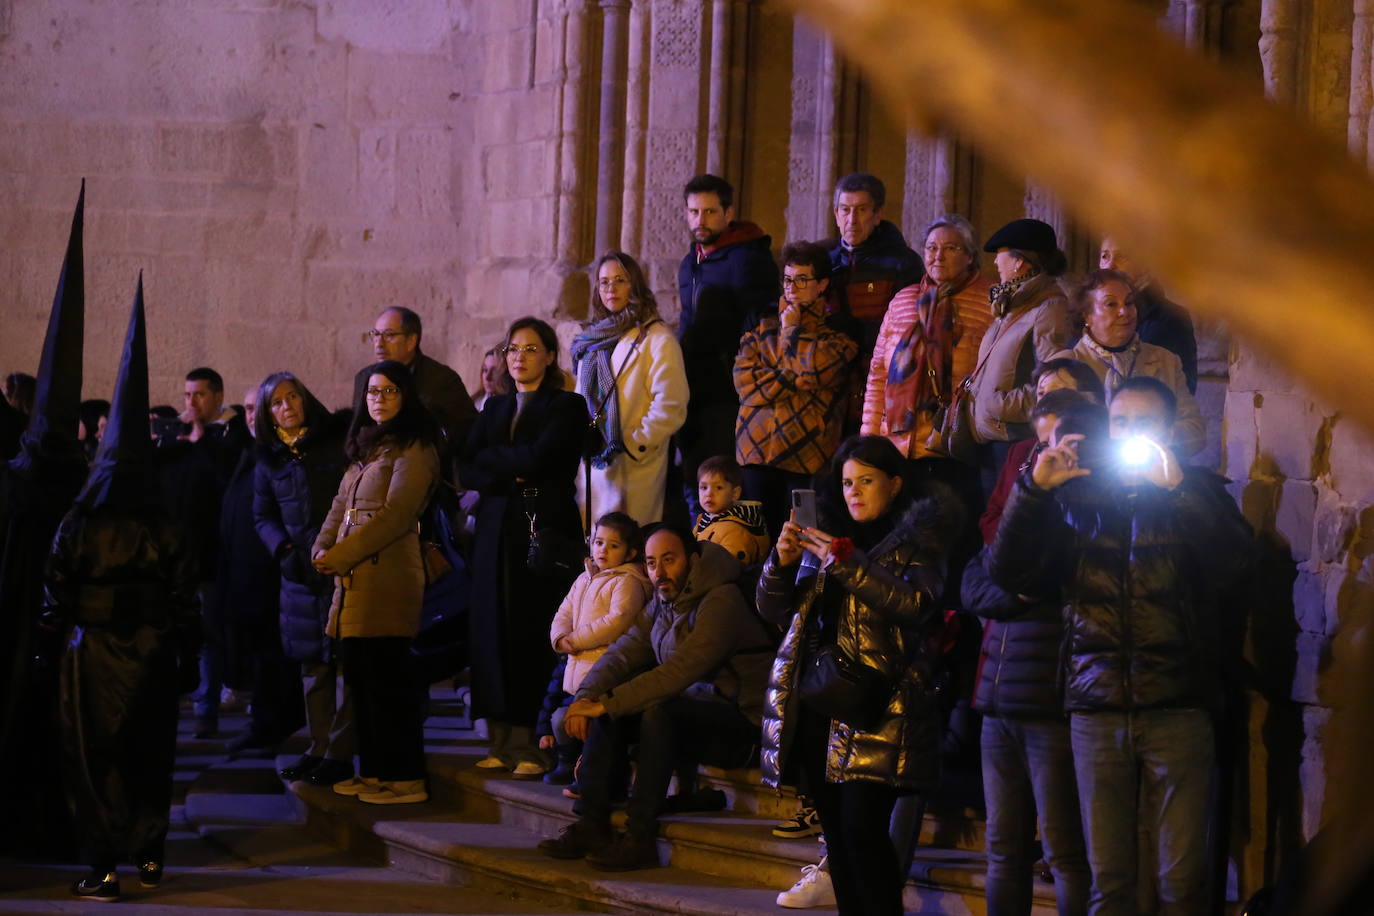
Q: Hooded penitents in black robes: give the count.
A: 2